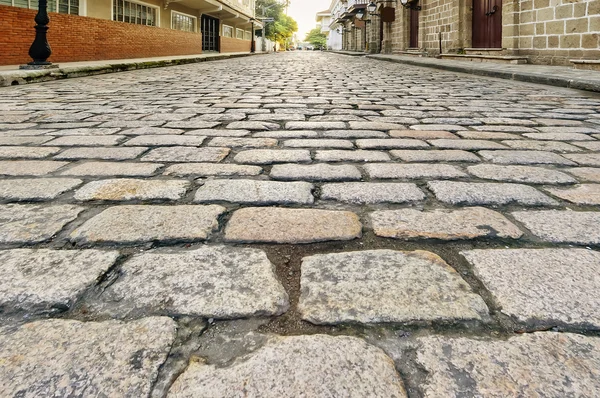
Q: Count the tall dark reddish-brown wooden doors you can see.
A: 2